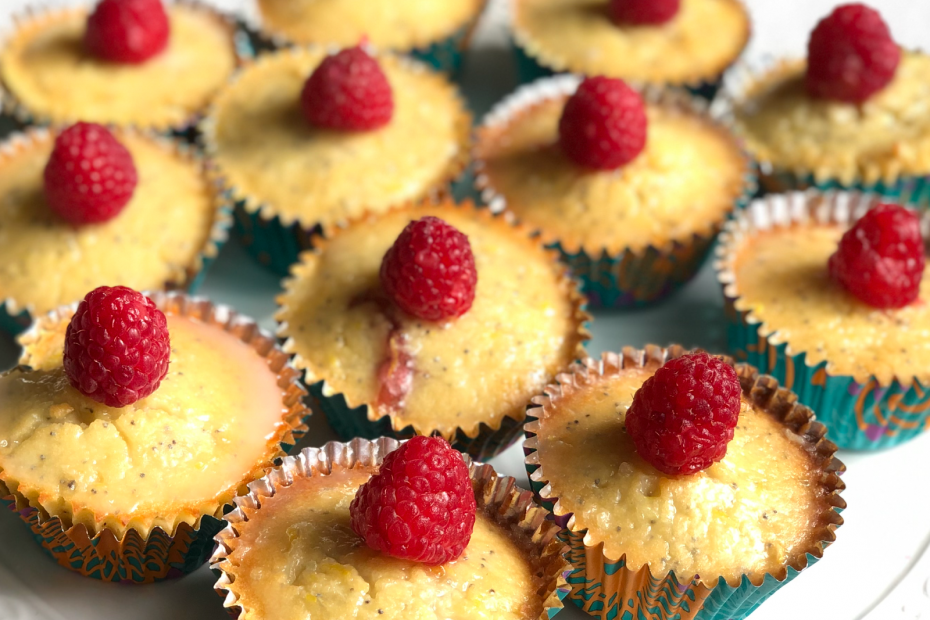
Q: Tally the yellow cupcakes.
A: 12